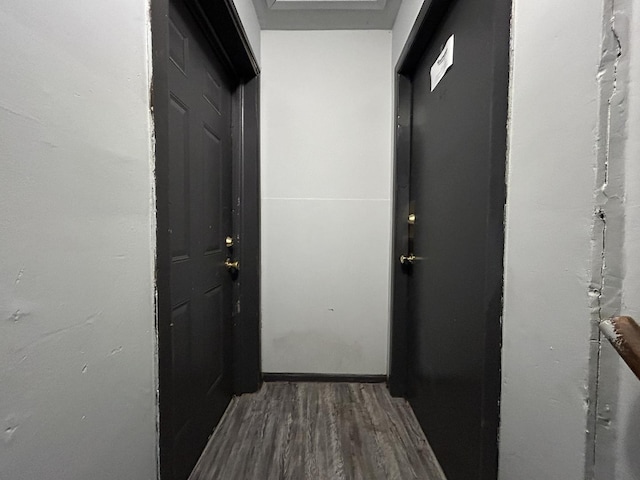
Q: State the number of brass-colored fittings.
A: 4